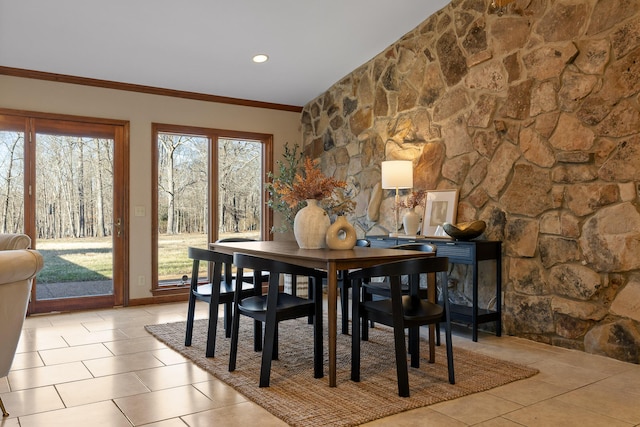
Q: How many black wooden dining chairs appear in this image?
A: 6